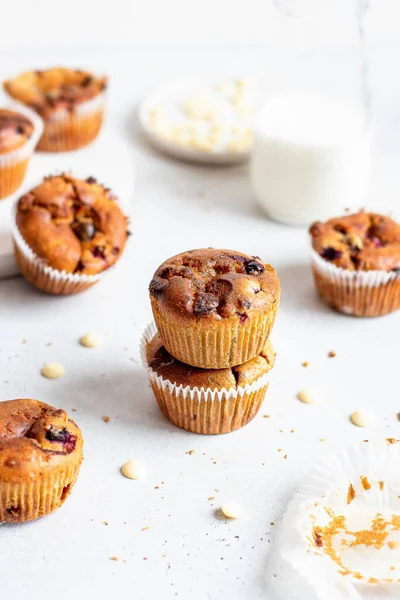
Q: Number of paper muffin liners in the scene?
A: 6